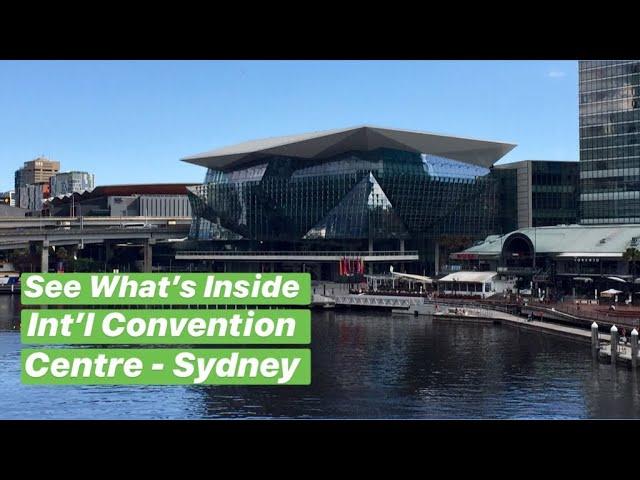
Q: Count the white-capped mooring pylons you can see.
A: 3